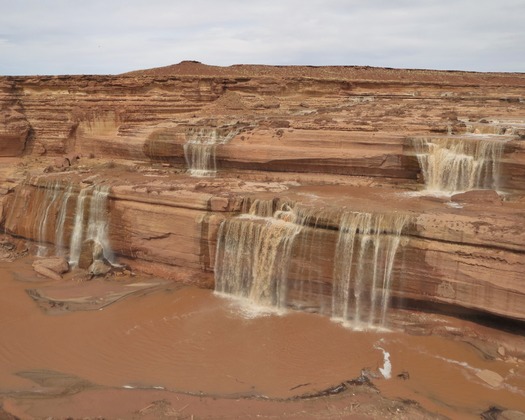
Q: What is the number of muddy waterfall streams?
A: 5